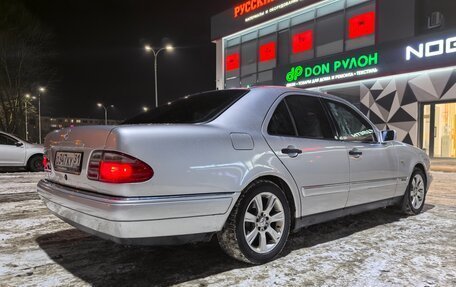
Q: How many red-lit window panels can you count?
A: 4